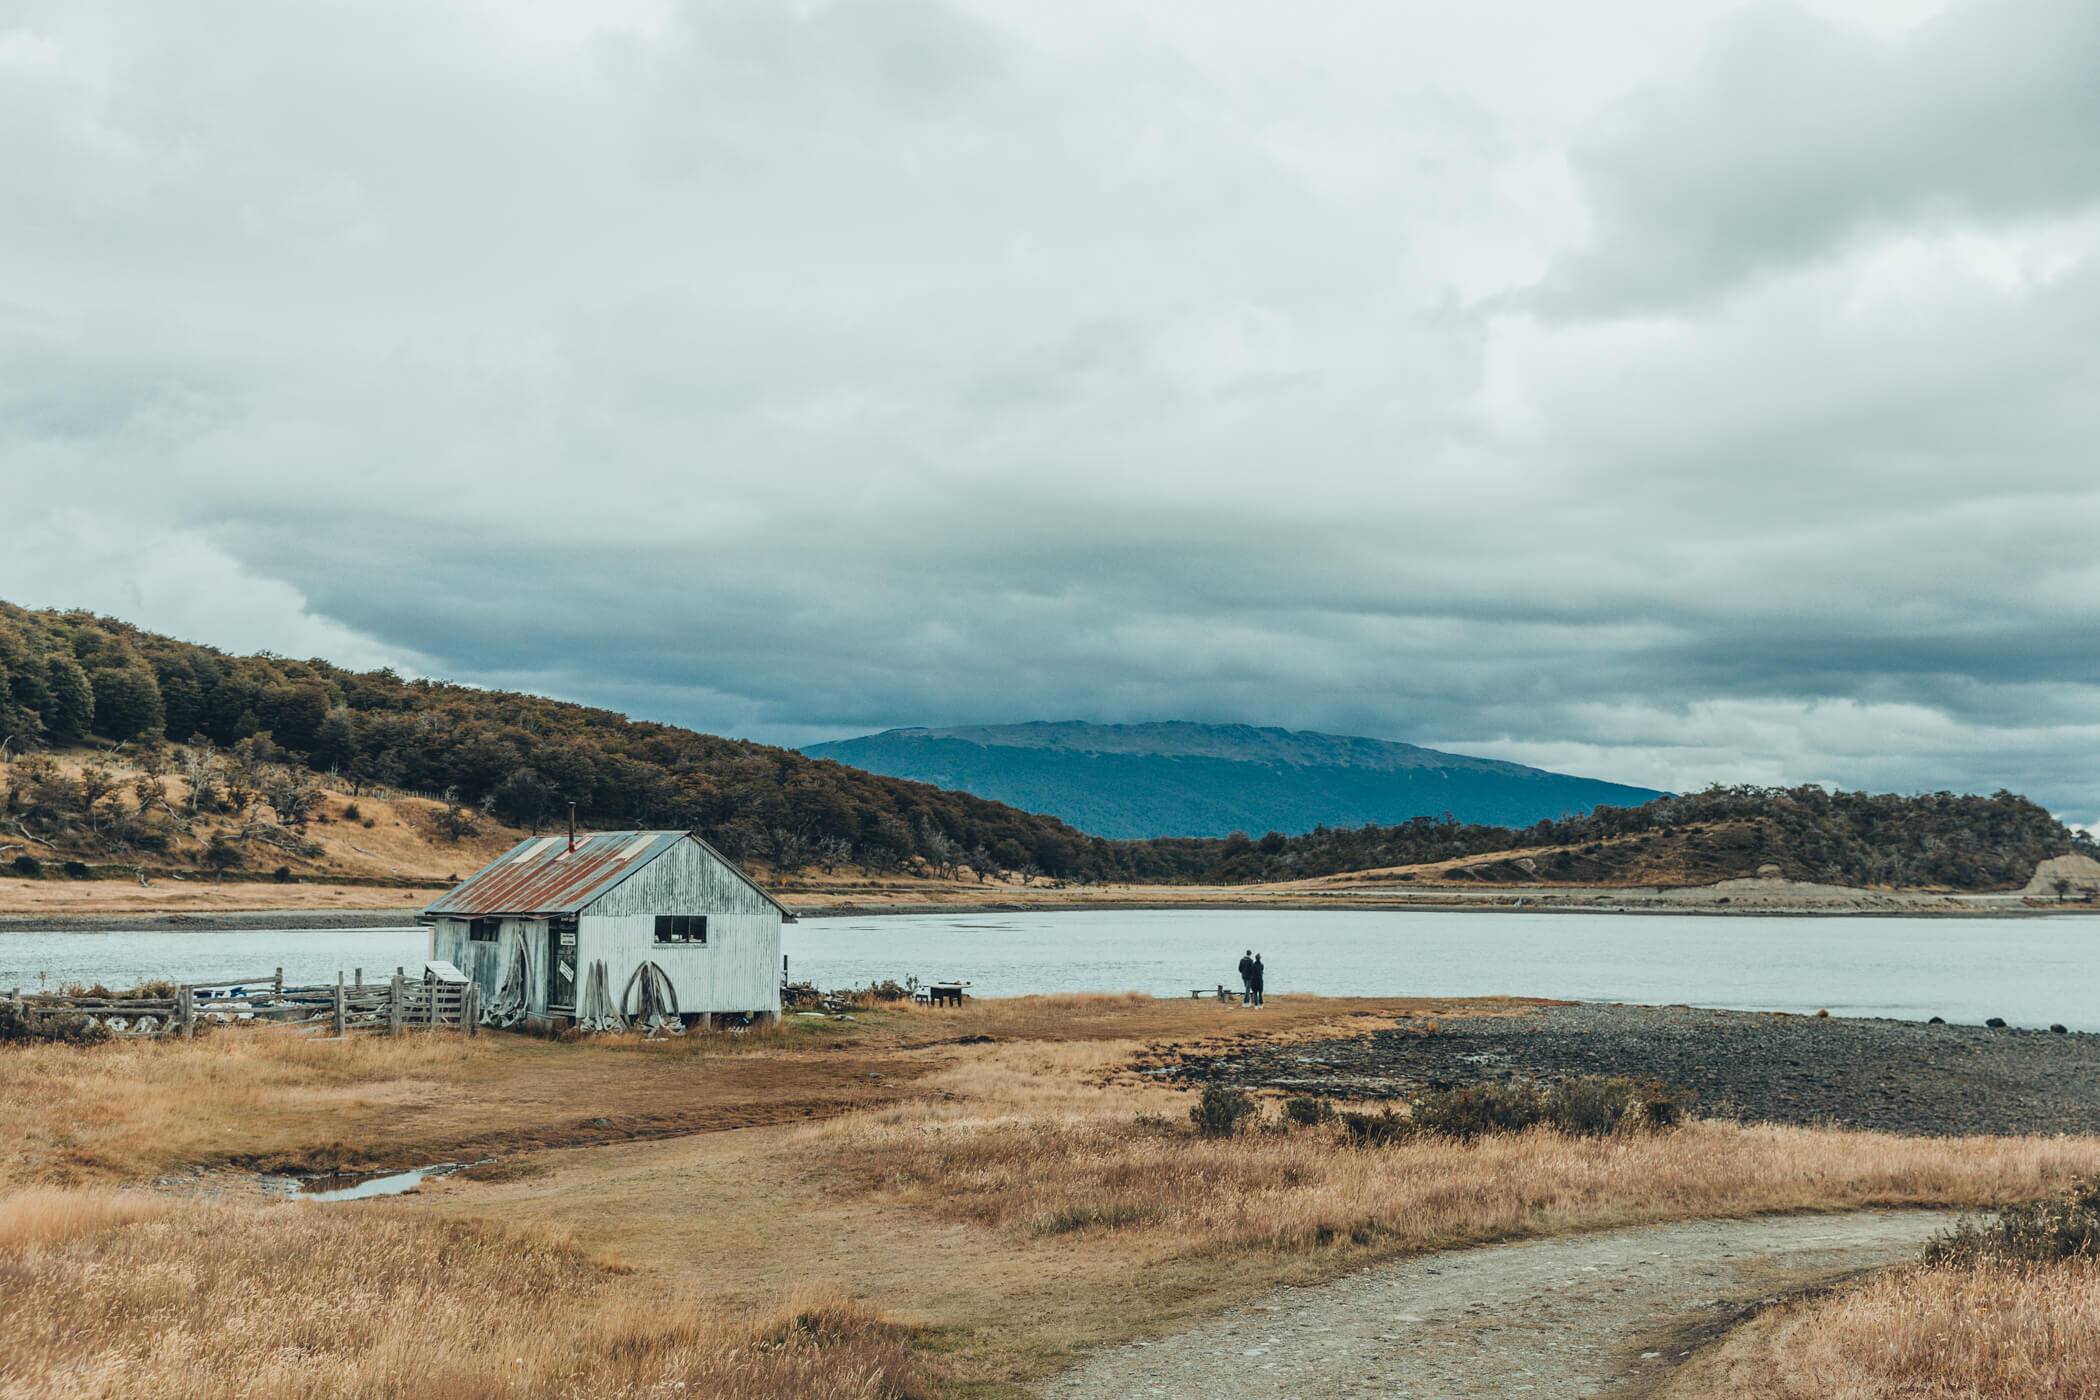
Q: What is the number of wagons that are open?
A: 0